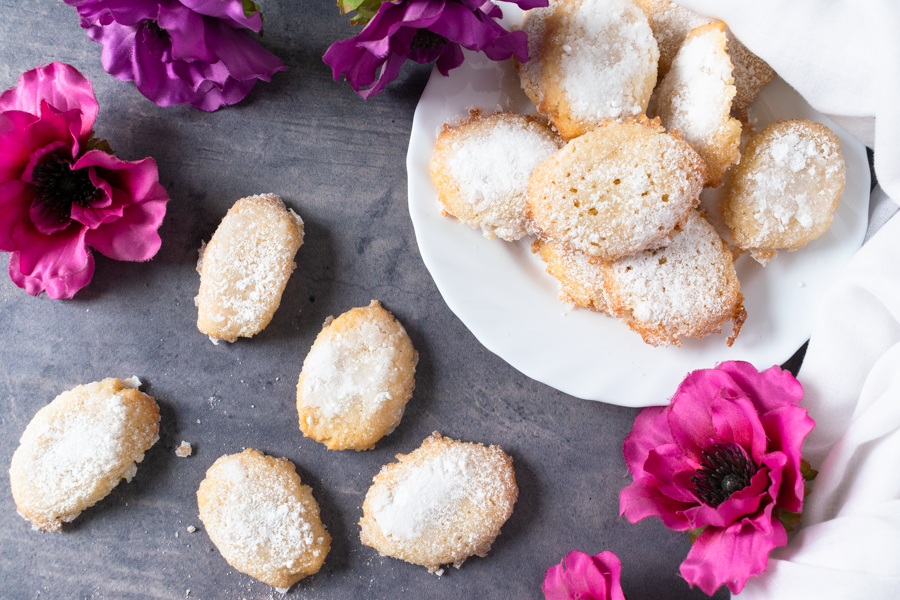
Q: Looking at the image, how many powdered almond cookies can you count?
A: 14